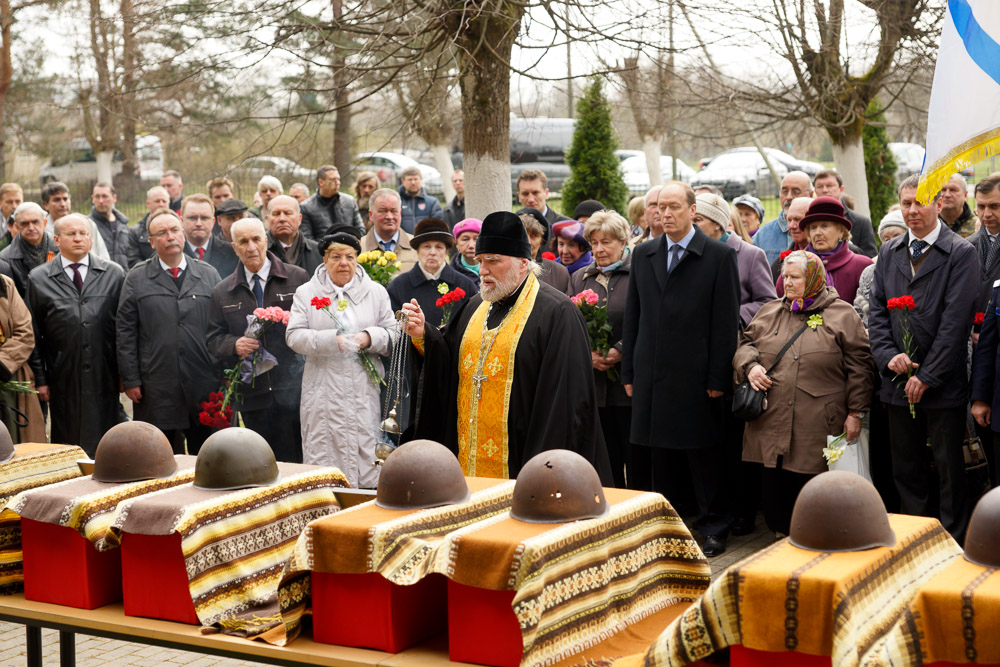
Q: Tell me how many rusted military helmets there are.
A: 7